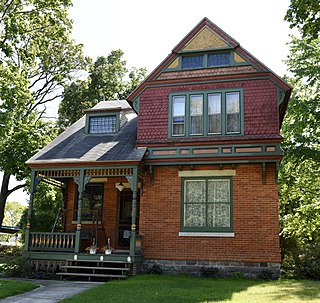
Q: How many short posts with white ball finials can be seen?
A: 3